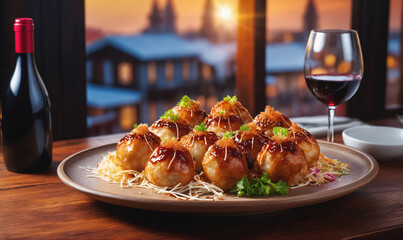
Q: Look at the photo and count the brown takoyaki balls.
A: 12